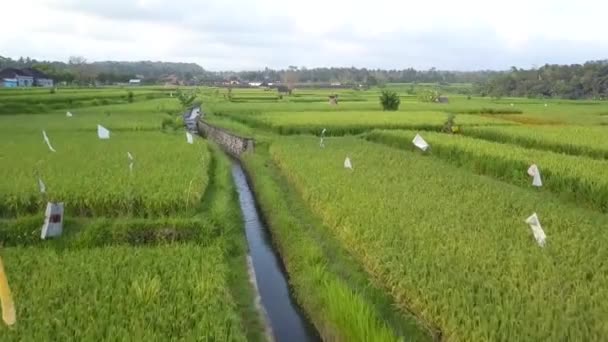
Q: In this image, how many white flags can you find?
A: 12